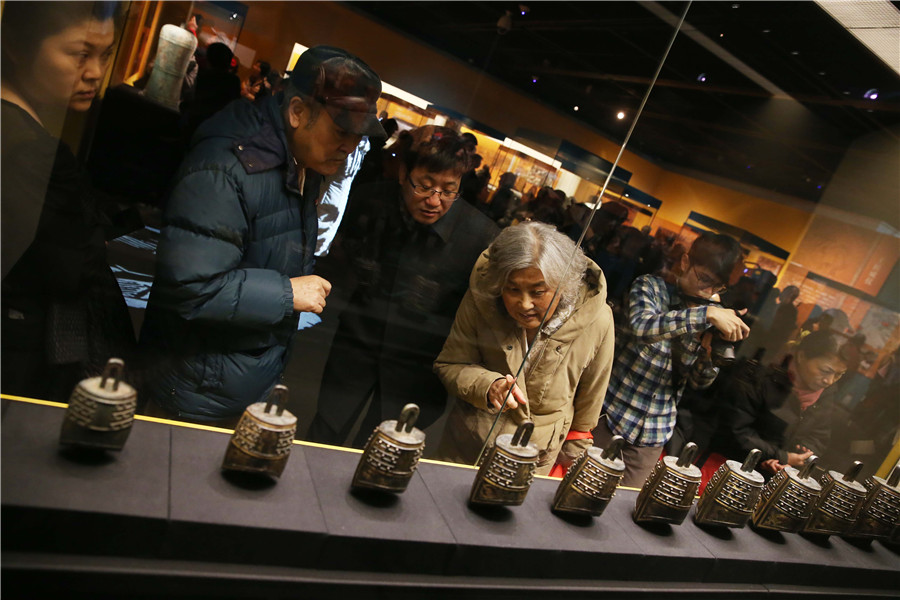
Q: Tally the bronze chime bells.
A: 10